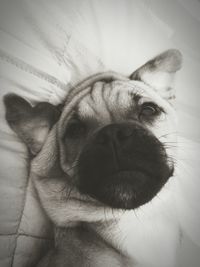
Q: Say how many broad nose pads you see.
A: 1